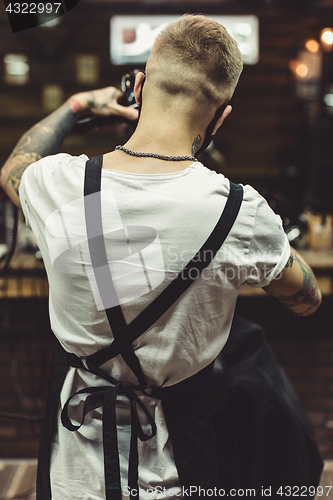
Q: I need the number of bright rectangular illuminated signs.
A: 1